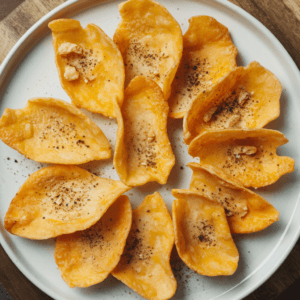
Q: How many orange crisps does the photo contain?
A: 12